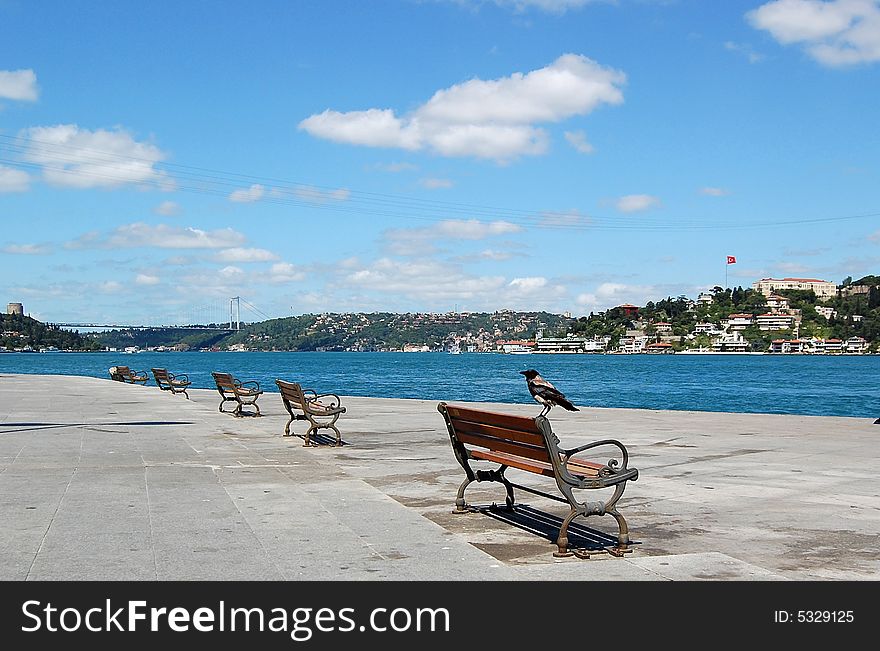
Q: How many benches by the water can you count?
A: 5